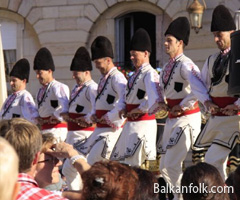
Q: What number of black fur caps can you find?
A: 7